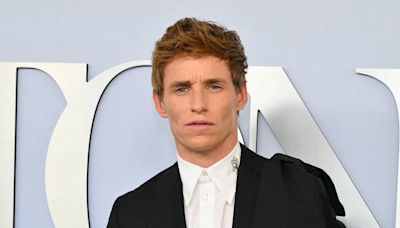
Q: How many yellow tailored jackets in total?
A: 0